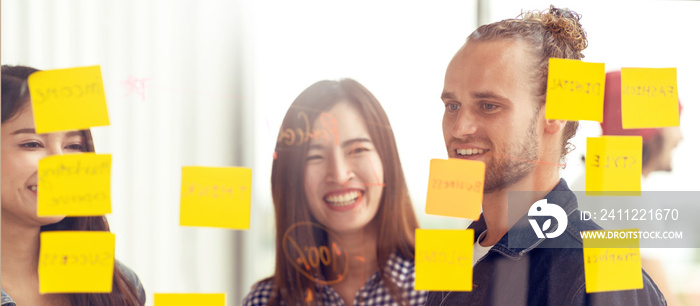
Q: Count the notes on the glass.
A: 11